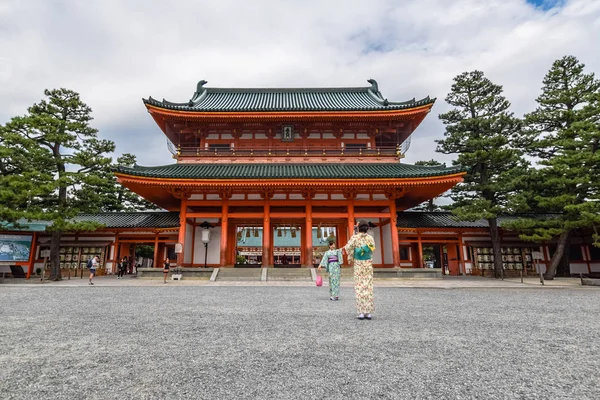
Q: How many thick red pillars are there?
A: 6